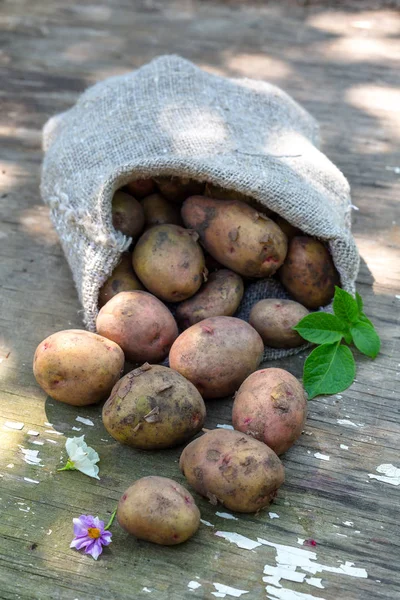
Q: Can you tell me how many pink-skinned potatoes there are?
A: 3